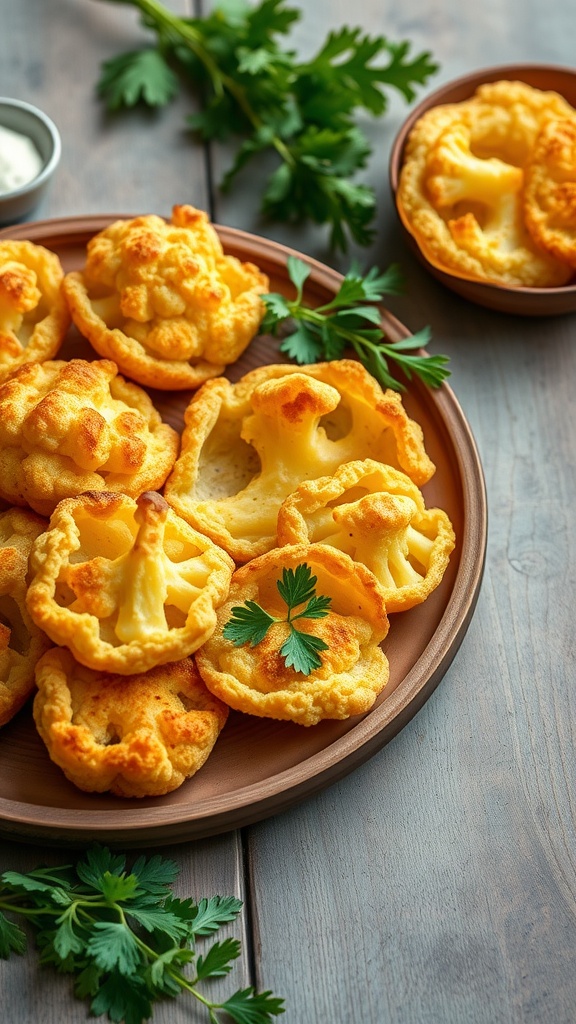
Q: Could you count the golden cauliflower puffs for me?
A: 11